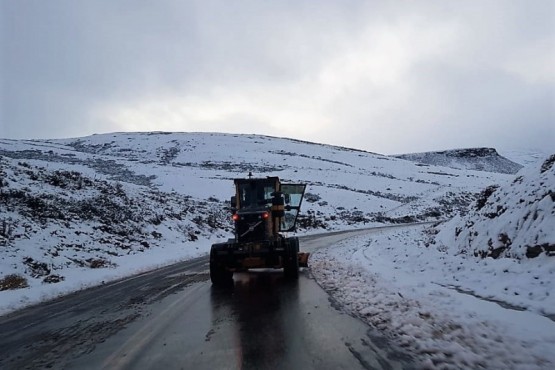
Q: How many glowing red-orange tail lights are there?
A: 2